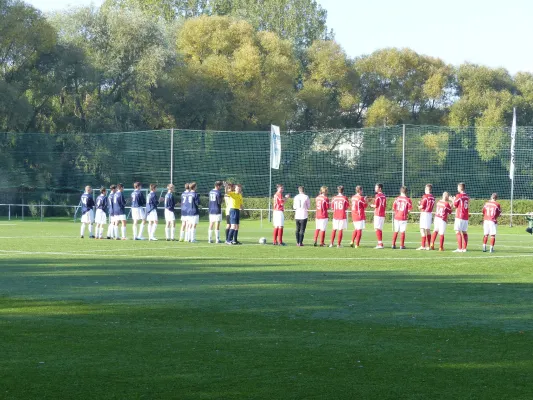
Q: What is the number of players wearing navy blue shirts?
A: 10